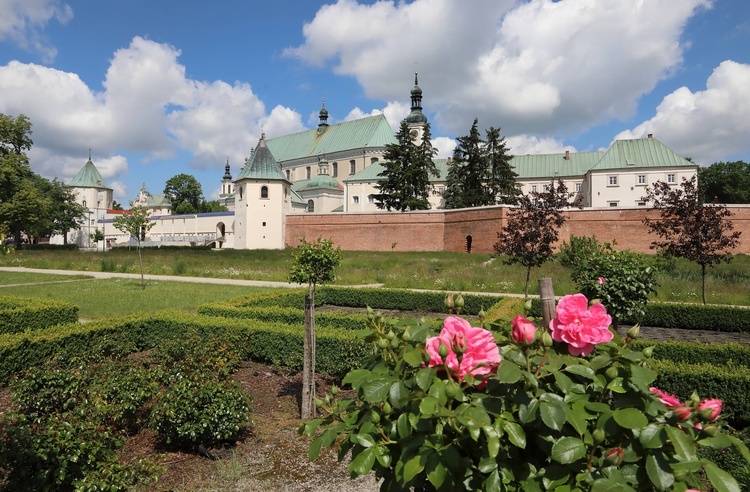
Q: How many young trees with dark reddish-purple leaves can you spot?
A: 2